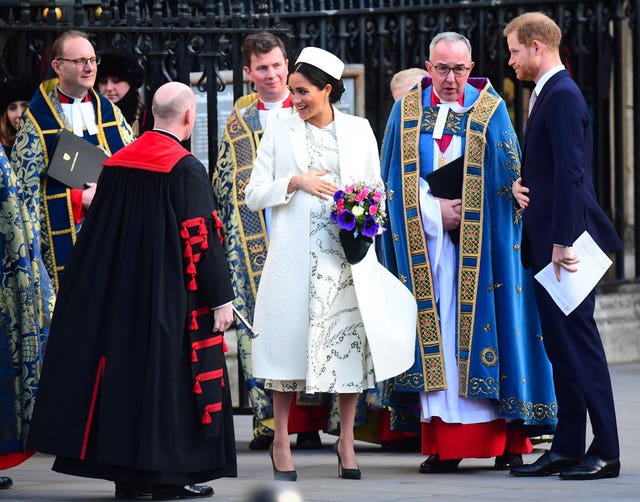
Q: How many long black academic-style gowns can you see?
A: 1